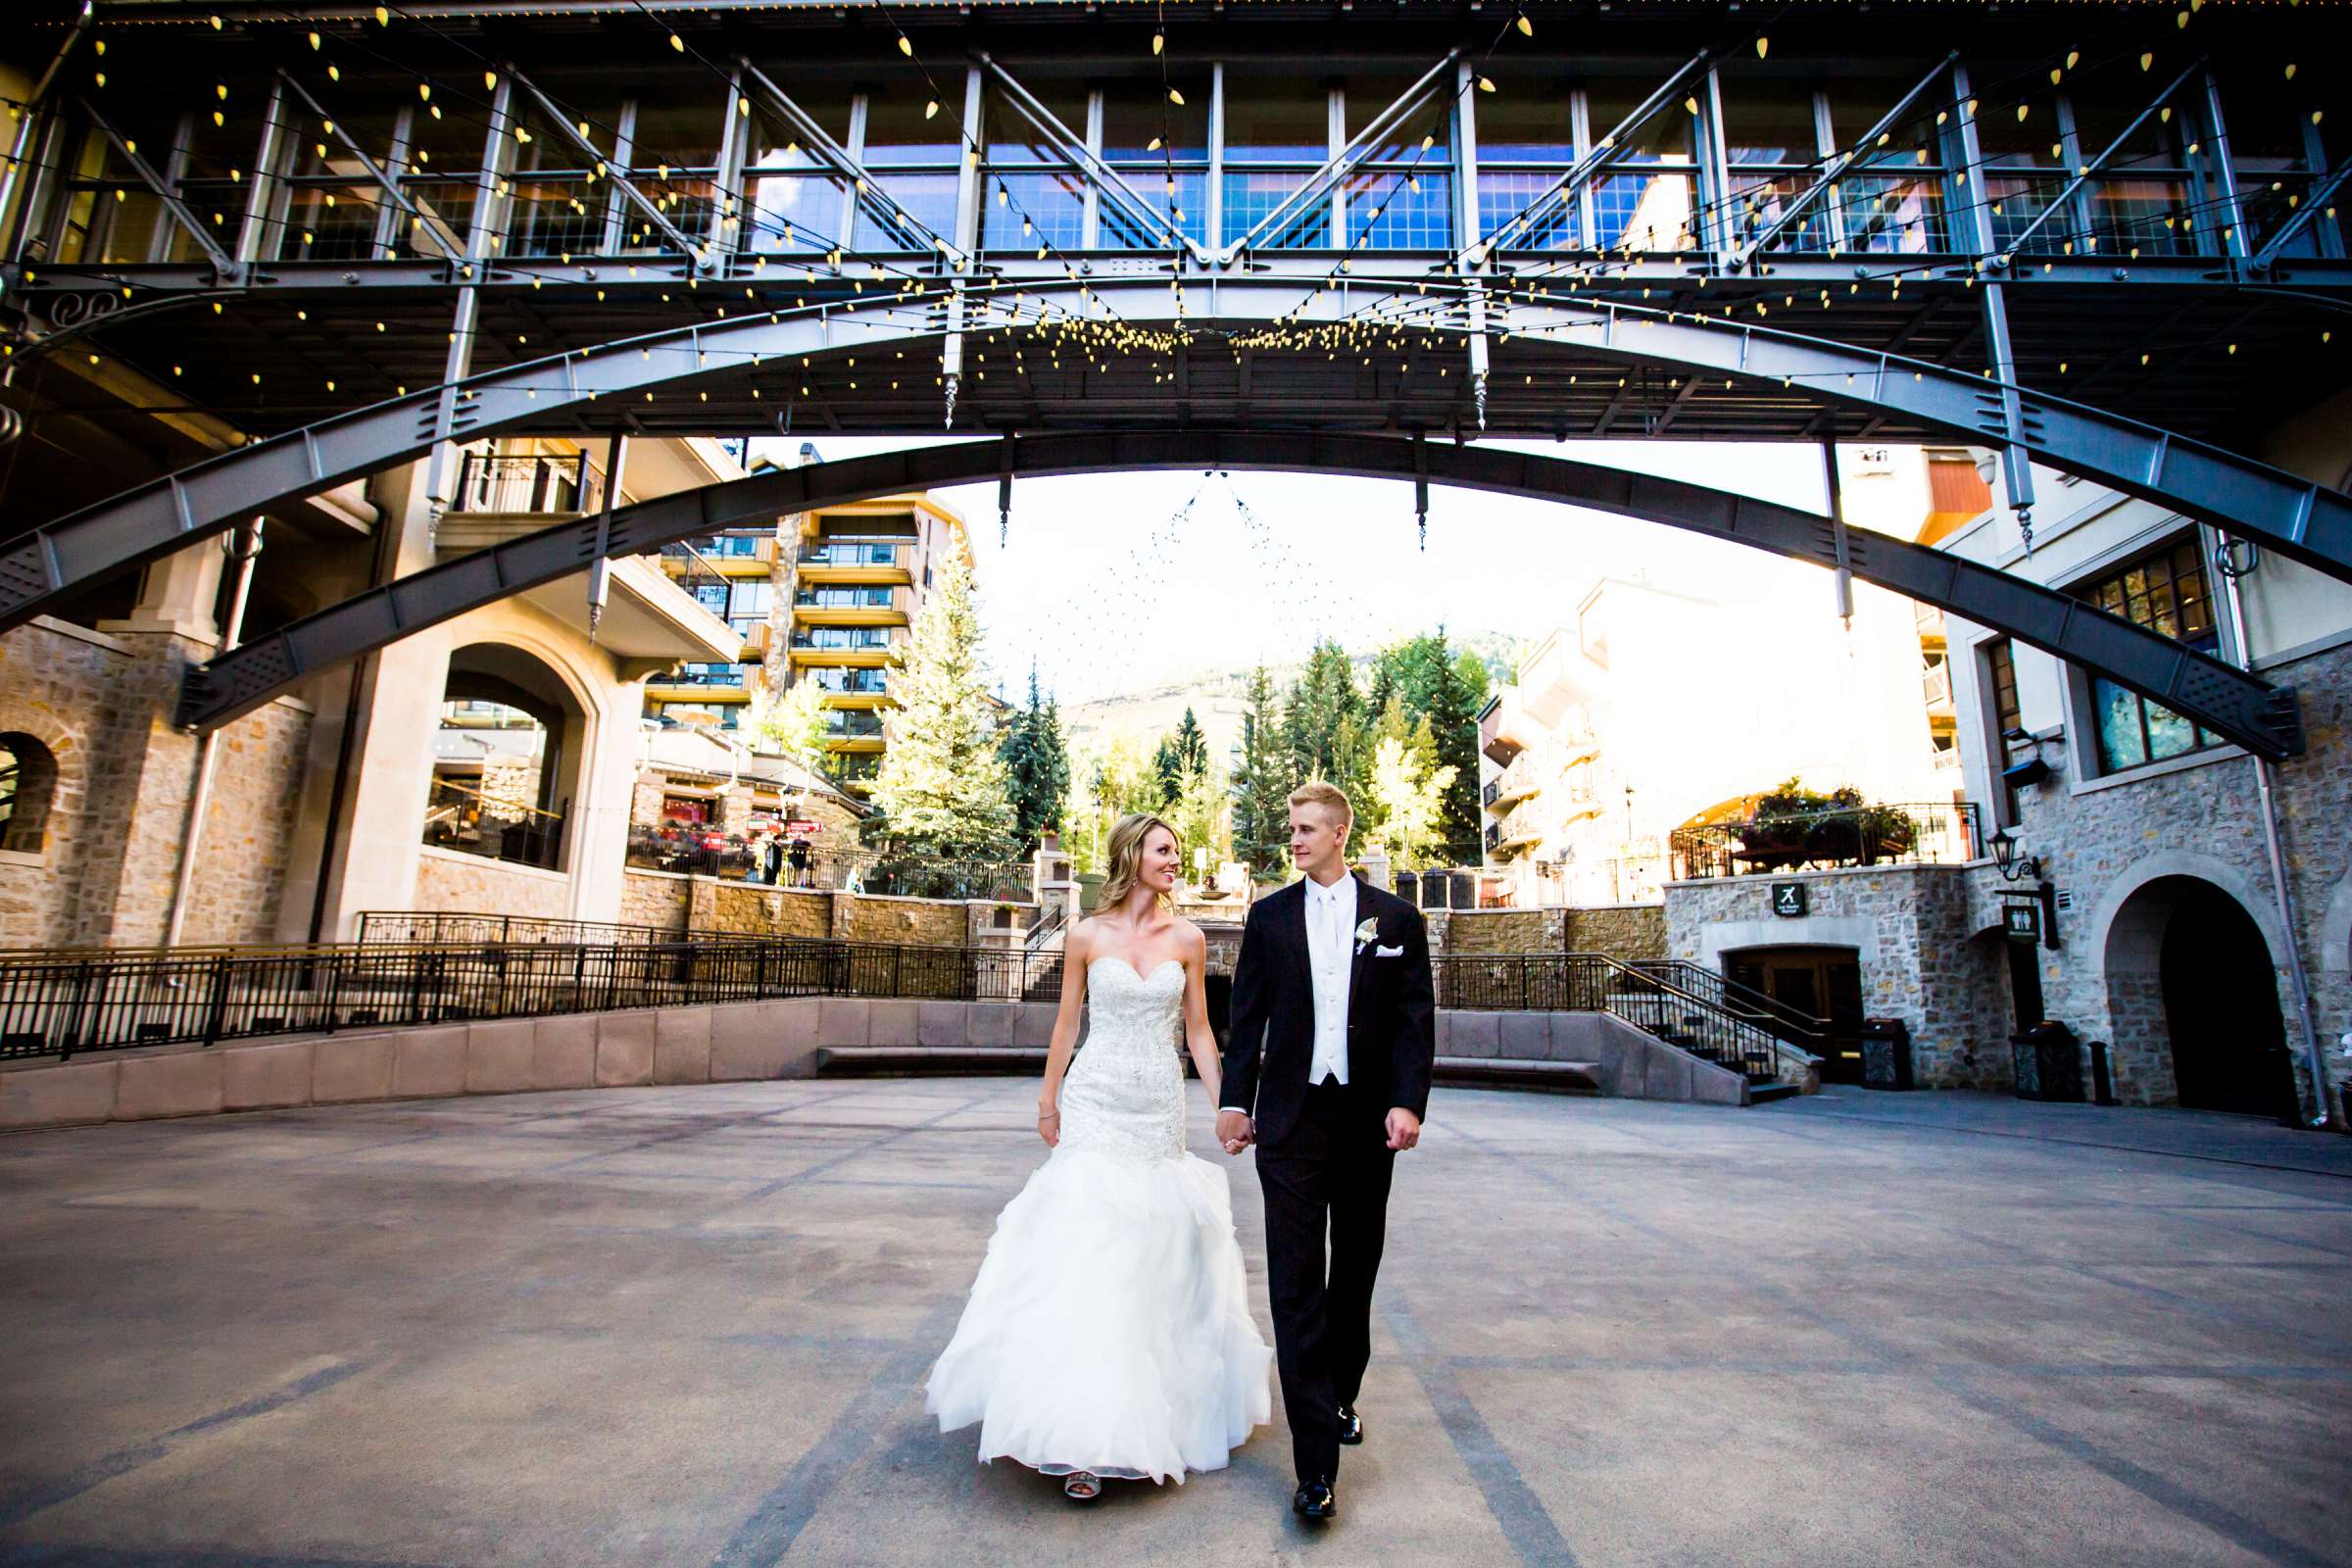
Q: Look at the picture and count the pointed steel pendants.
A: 8